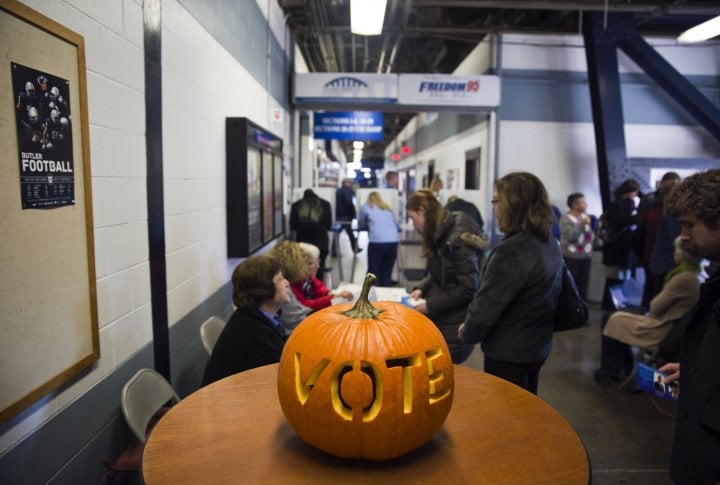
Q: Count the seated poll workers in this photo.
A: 3